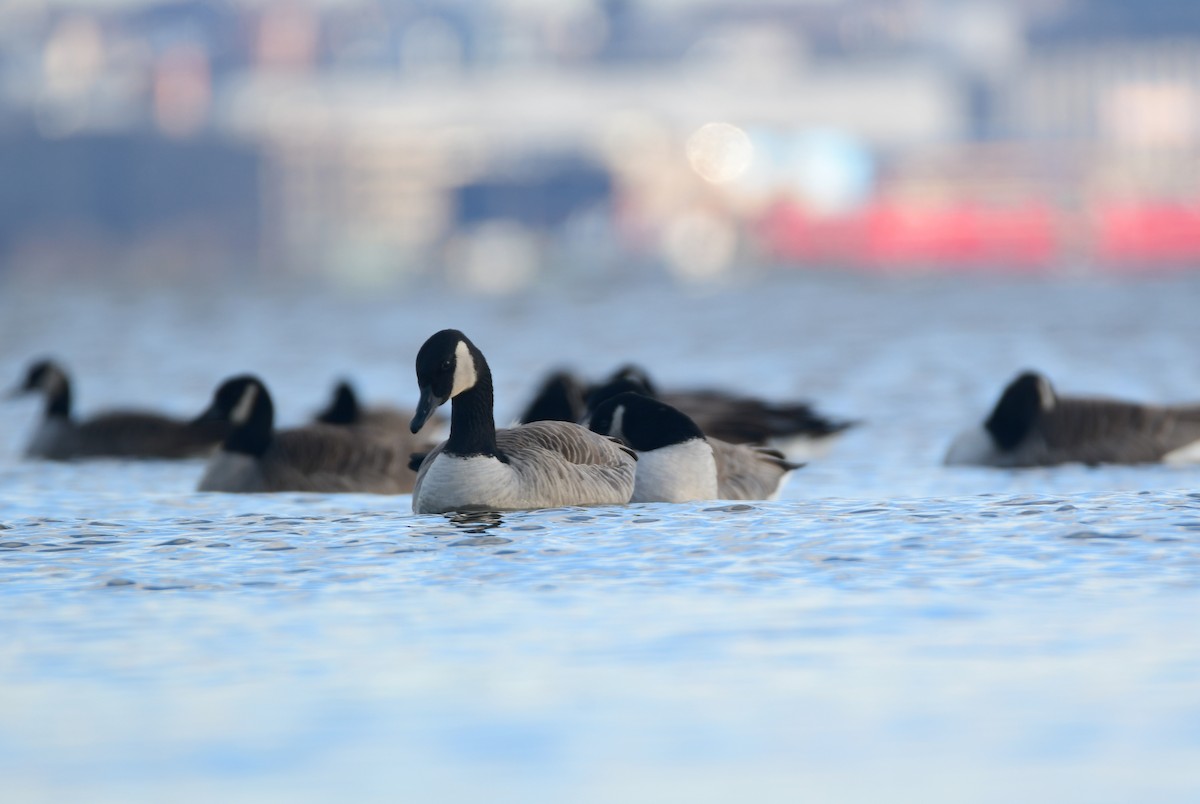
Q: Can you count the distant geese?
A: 6